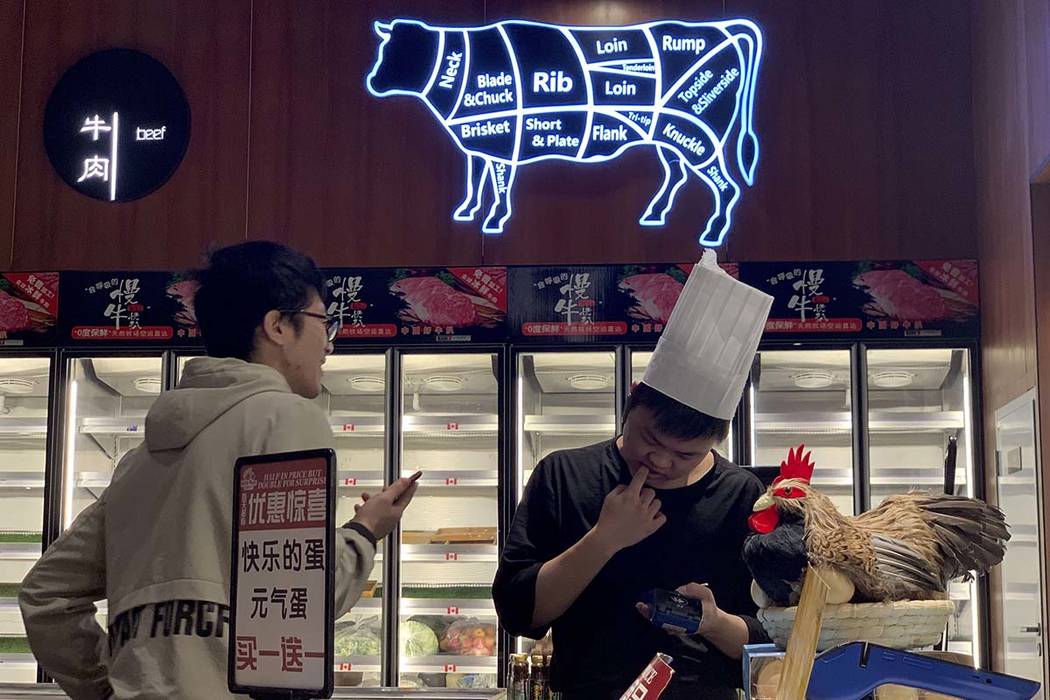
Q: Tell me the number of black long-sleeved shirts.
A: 1